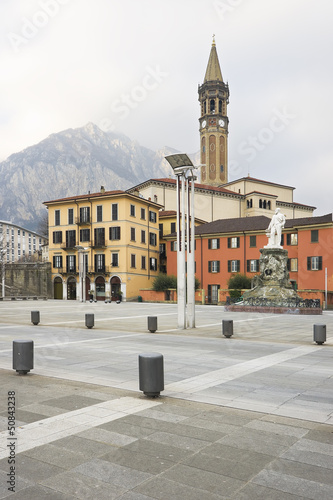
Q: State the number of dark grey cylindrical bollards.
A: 7